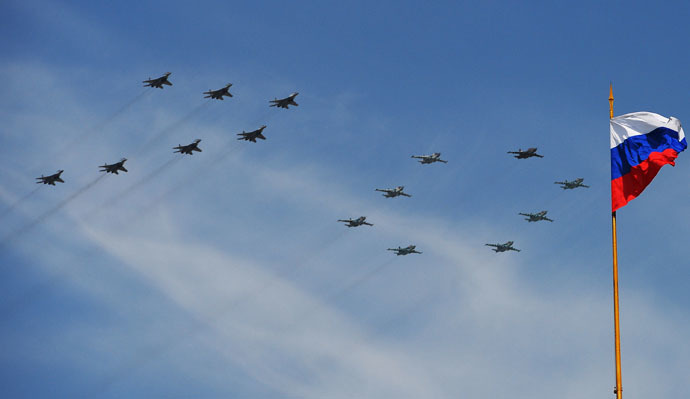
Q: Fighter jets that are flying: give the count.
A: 15